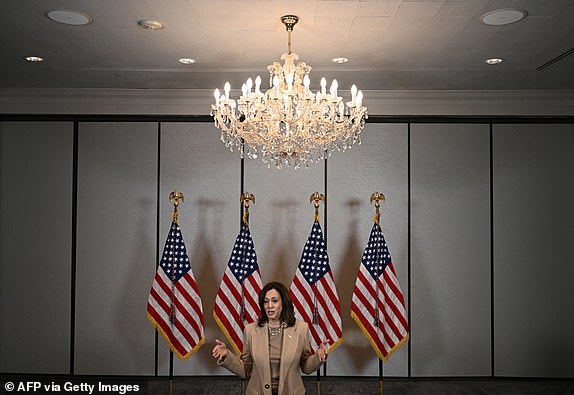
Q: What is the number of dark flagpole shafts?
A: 4